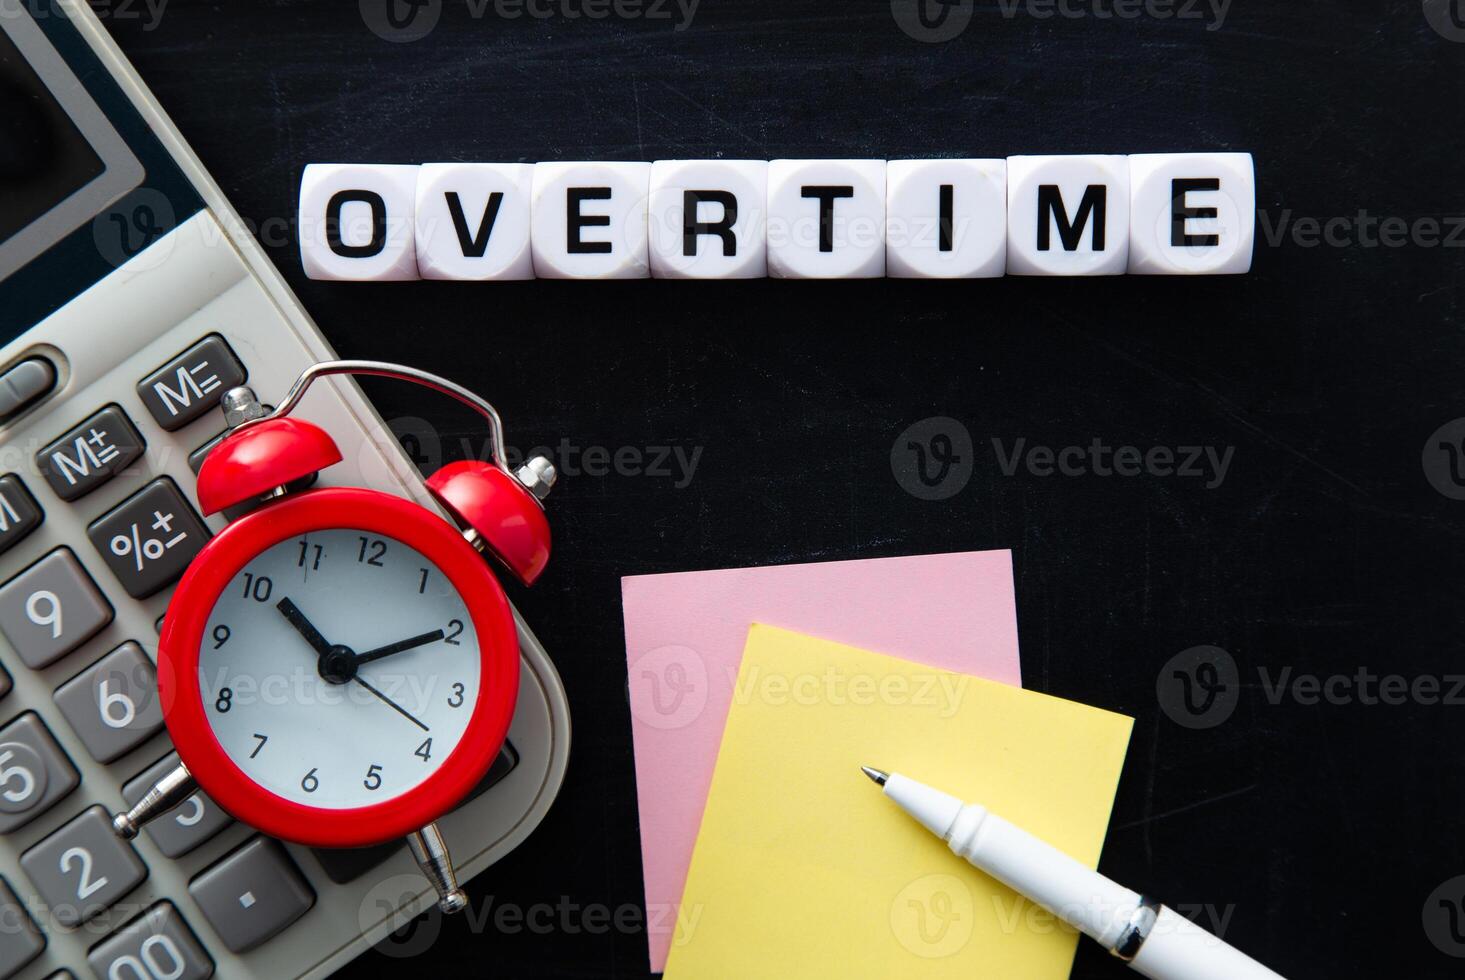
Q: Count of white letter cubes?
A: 8